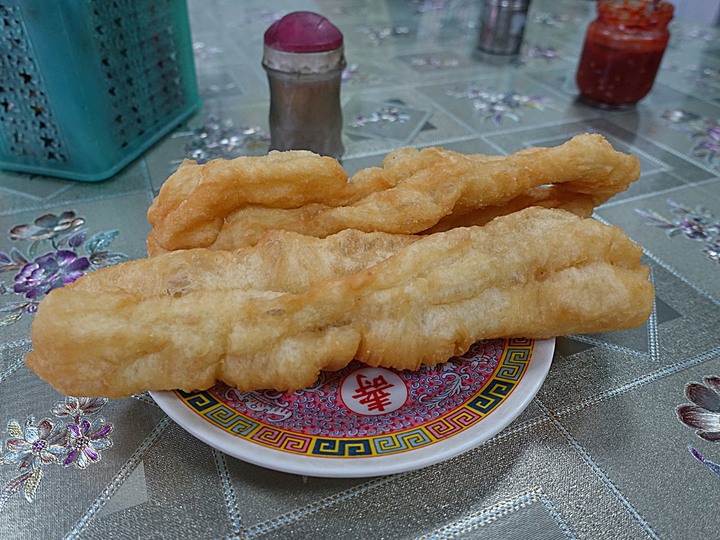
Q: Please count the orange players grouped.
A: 0